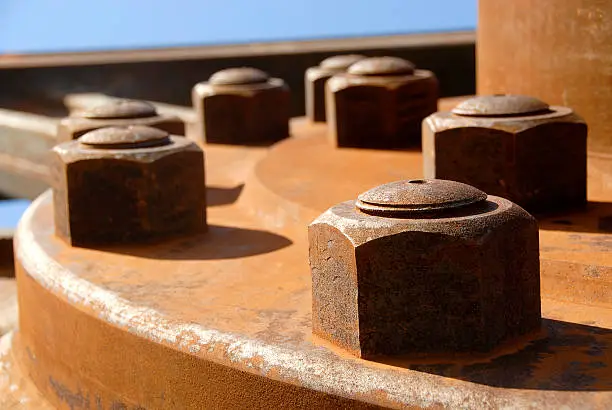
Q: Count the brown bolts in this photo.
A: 7